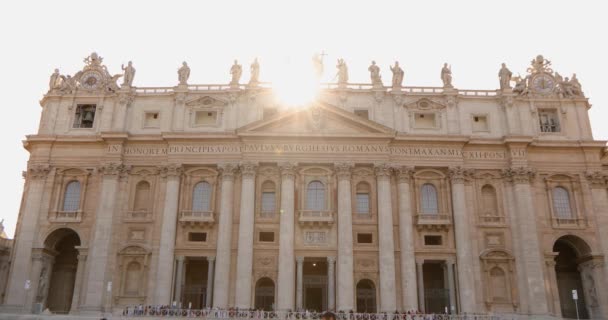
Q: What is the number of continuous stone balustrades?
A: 1